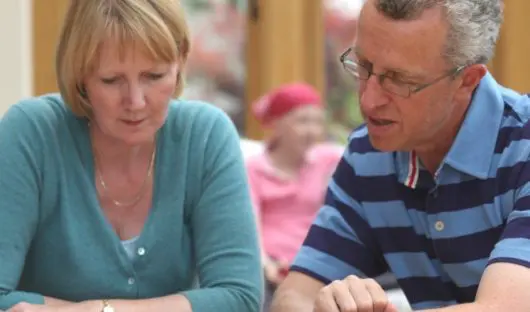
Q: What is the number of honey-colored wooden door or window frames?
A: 3